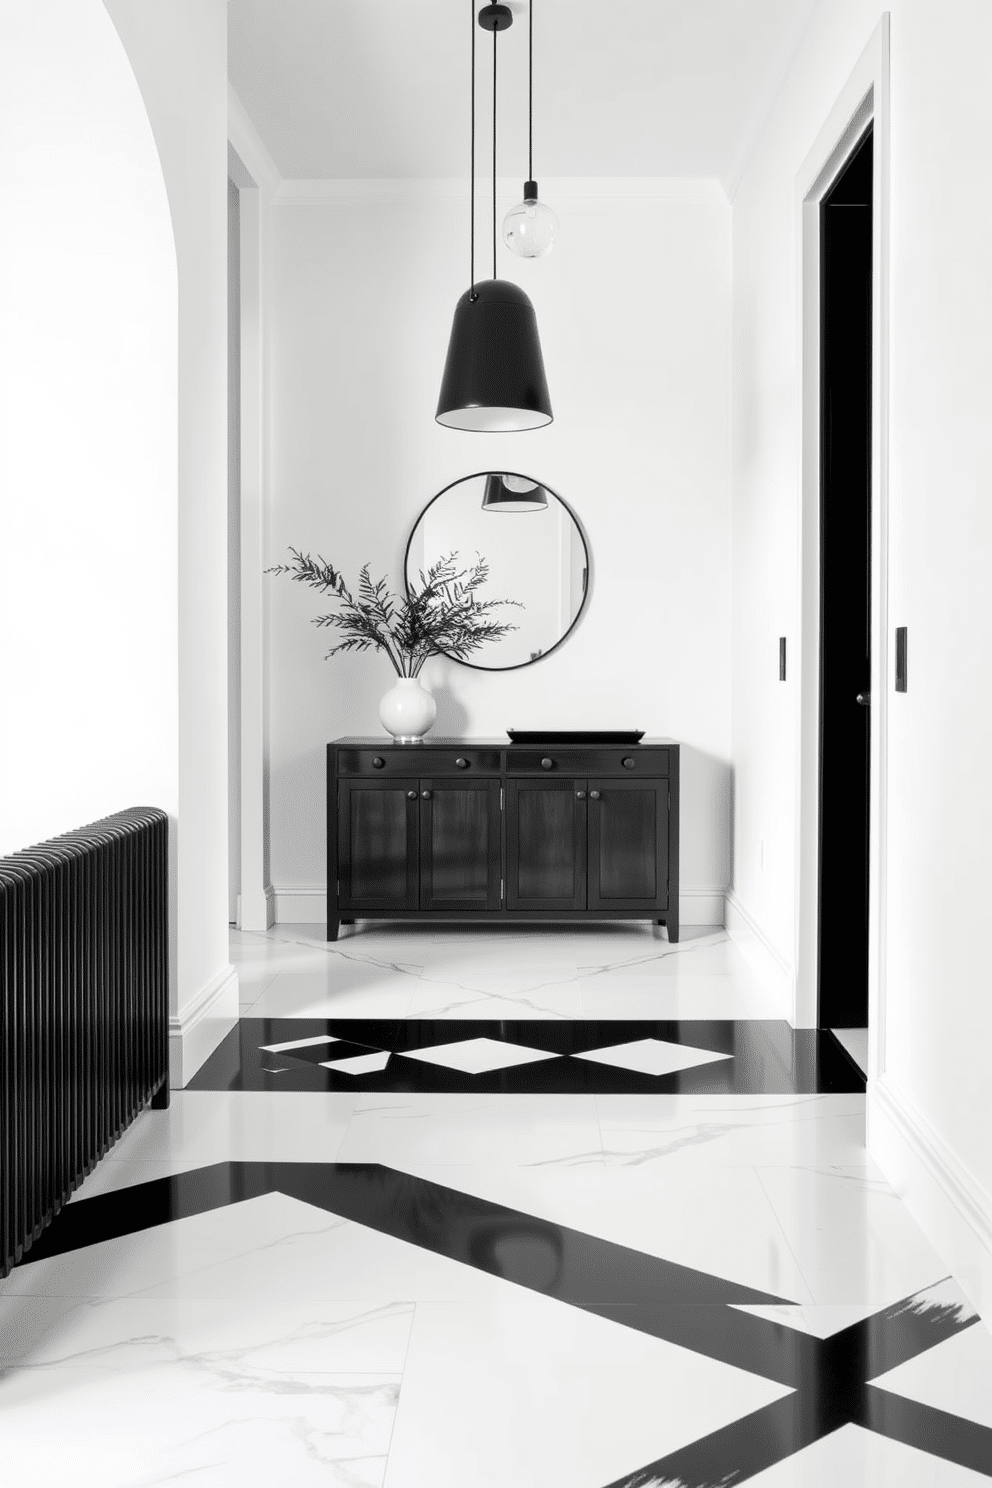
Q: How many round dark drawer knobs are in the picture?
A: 4